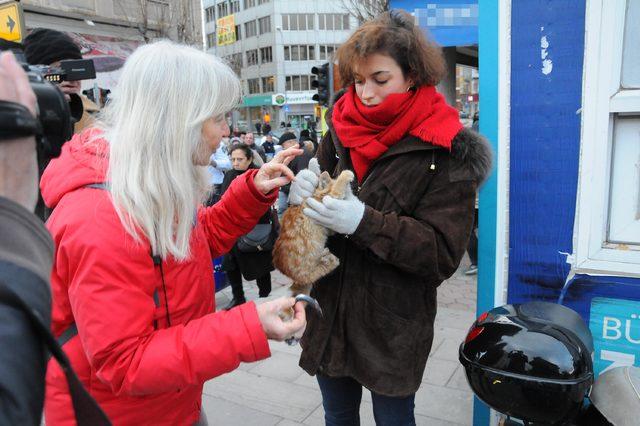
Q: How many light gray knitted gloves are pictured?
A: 2